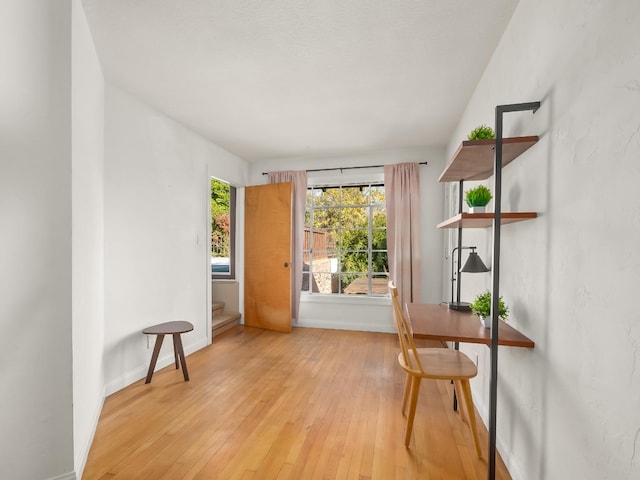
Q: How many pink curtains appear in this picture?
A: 2